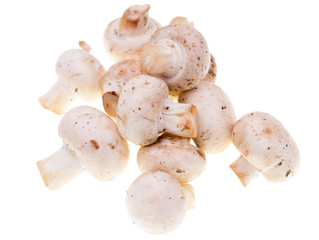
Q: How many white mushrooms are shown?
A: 11